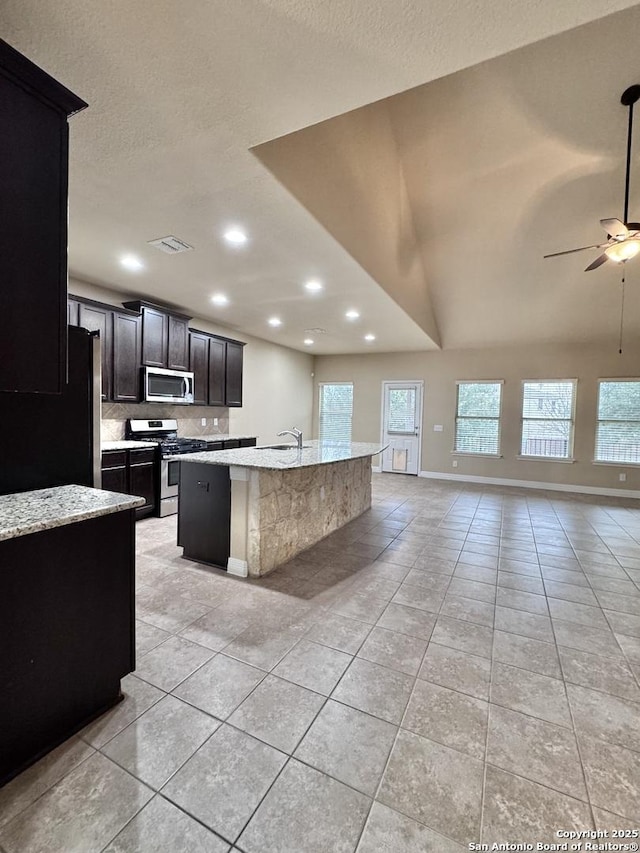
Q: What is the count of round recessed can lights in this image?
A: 8